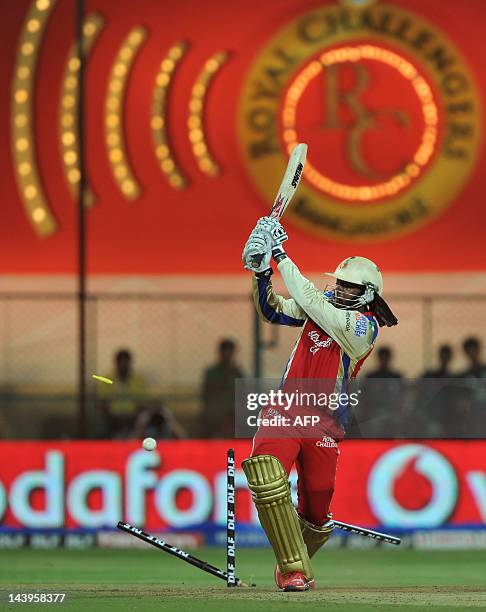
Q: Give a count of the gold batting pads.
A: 2